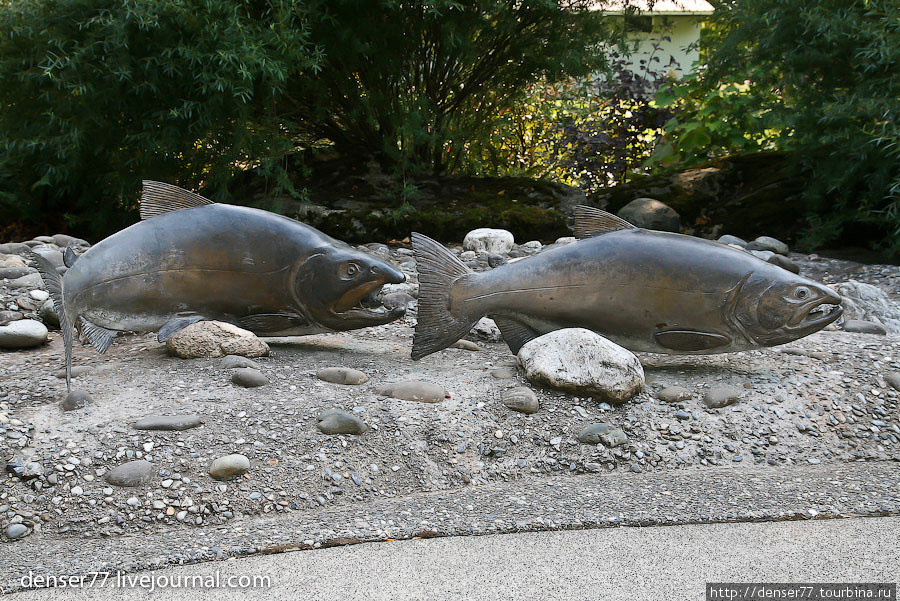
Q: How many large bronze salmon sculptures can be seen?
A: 2